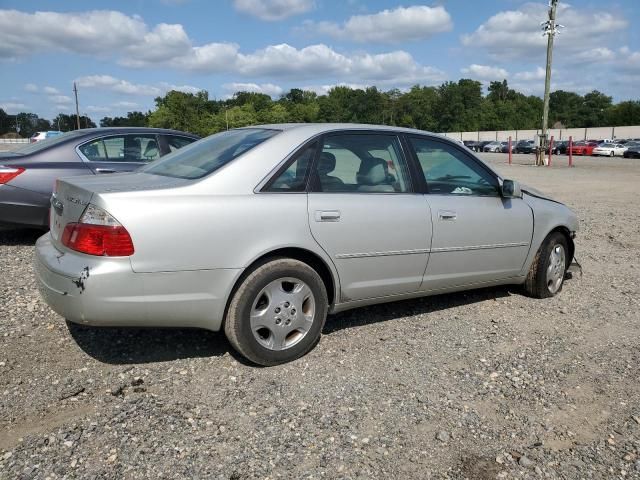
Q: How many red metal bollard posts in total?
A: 3